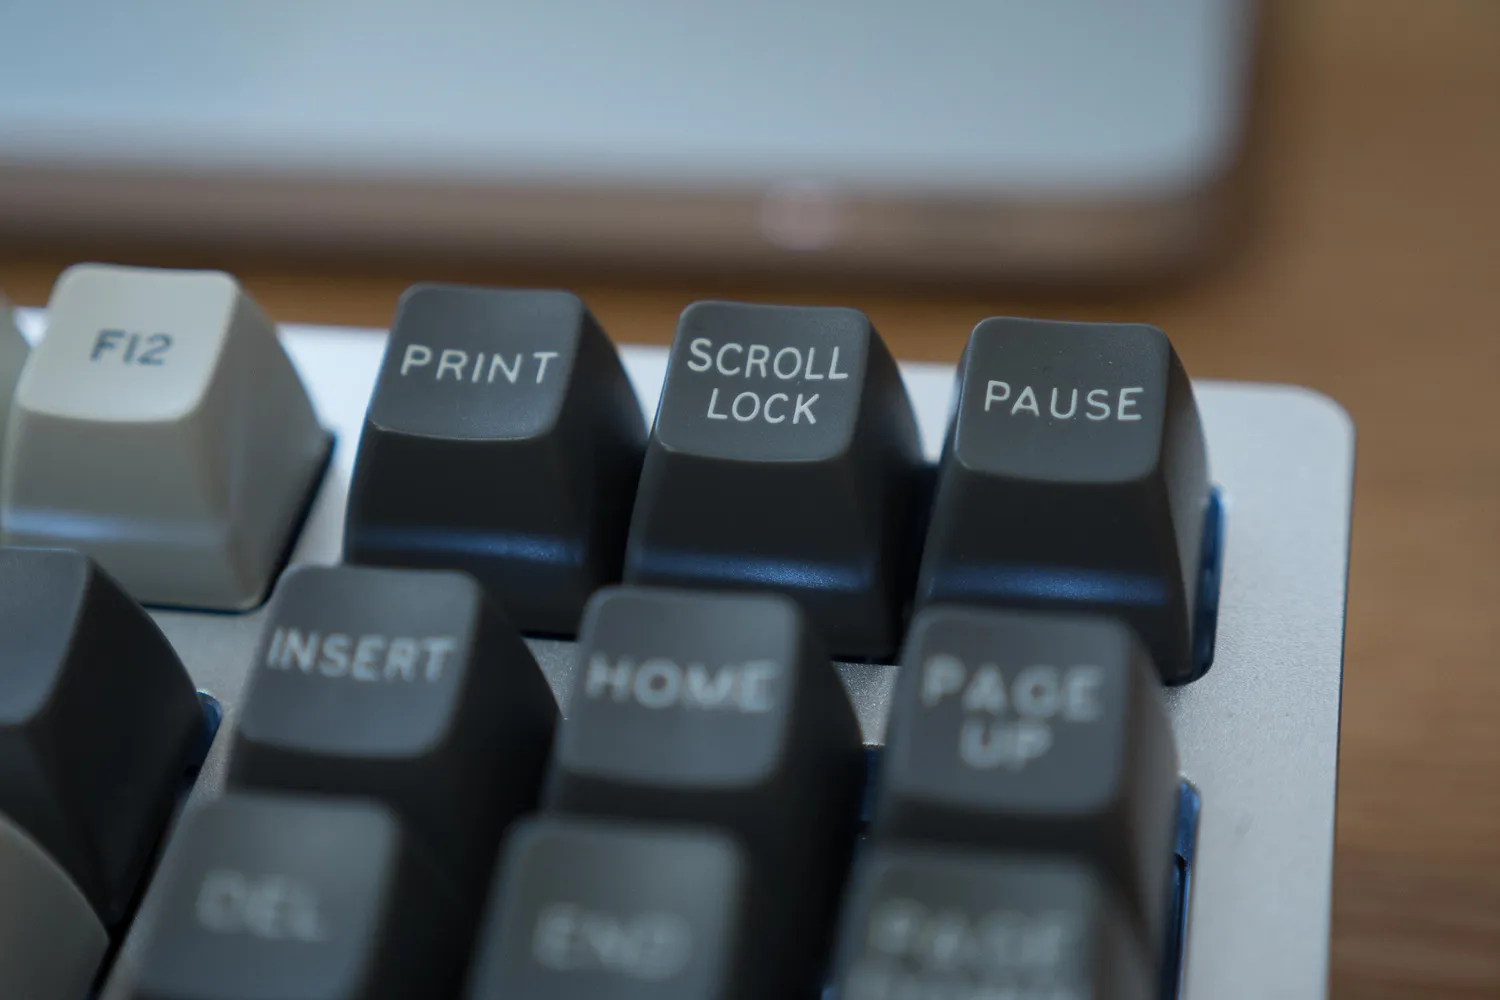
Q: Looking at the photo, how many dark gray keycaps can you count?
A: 10